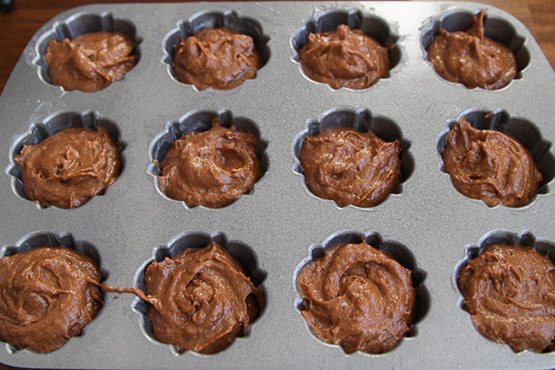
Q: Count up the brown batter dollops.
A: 12